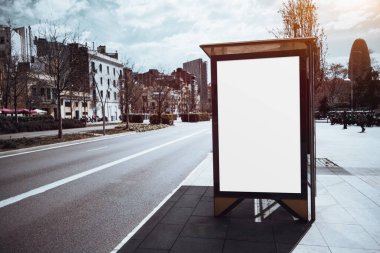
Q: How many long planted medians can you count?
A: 1